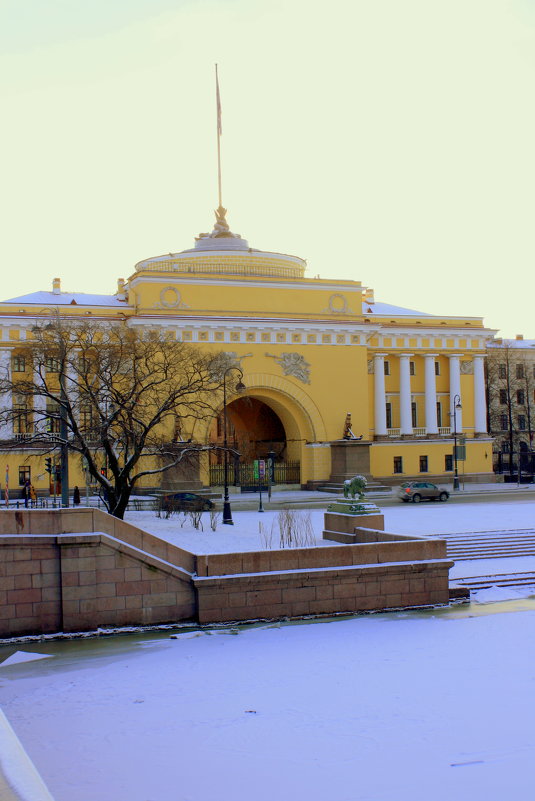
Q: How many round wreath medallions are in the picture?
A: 2